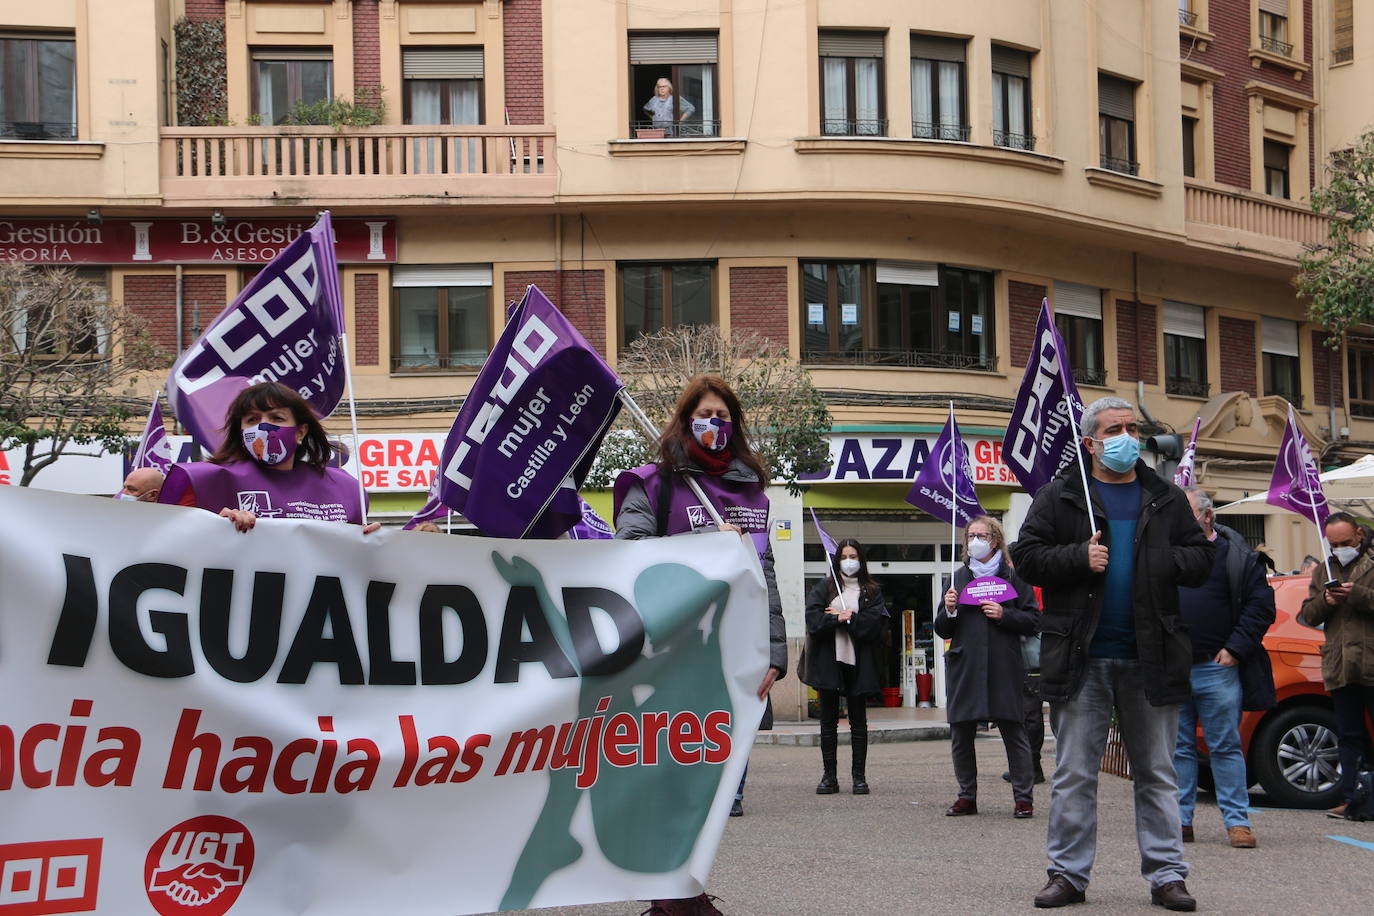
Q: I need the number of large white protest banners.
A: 1